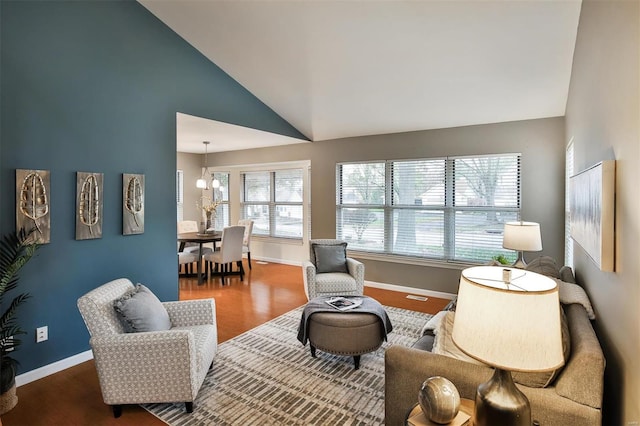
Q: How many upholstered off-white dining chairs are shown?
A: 4